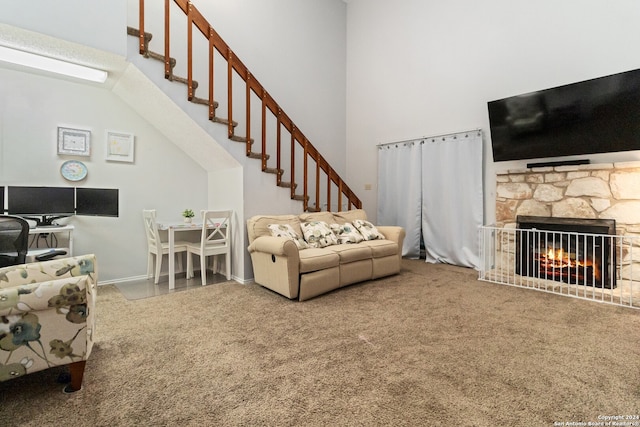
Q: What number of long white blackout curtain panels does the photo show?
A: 2